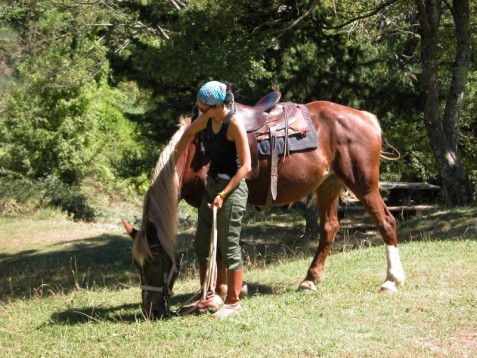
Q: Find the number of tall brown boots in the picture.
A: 2